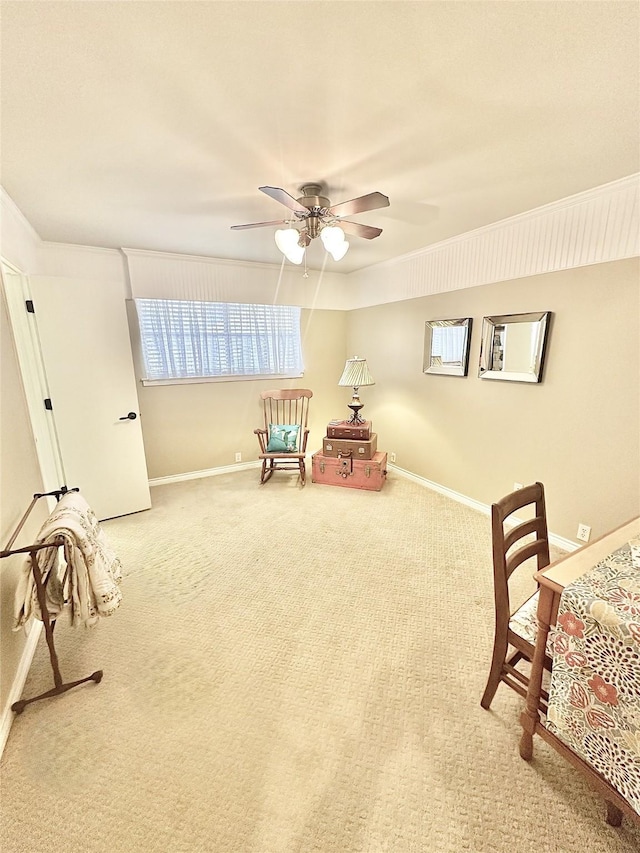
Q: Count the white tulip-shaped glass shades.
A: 4